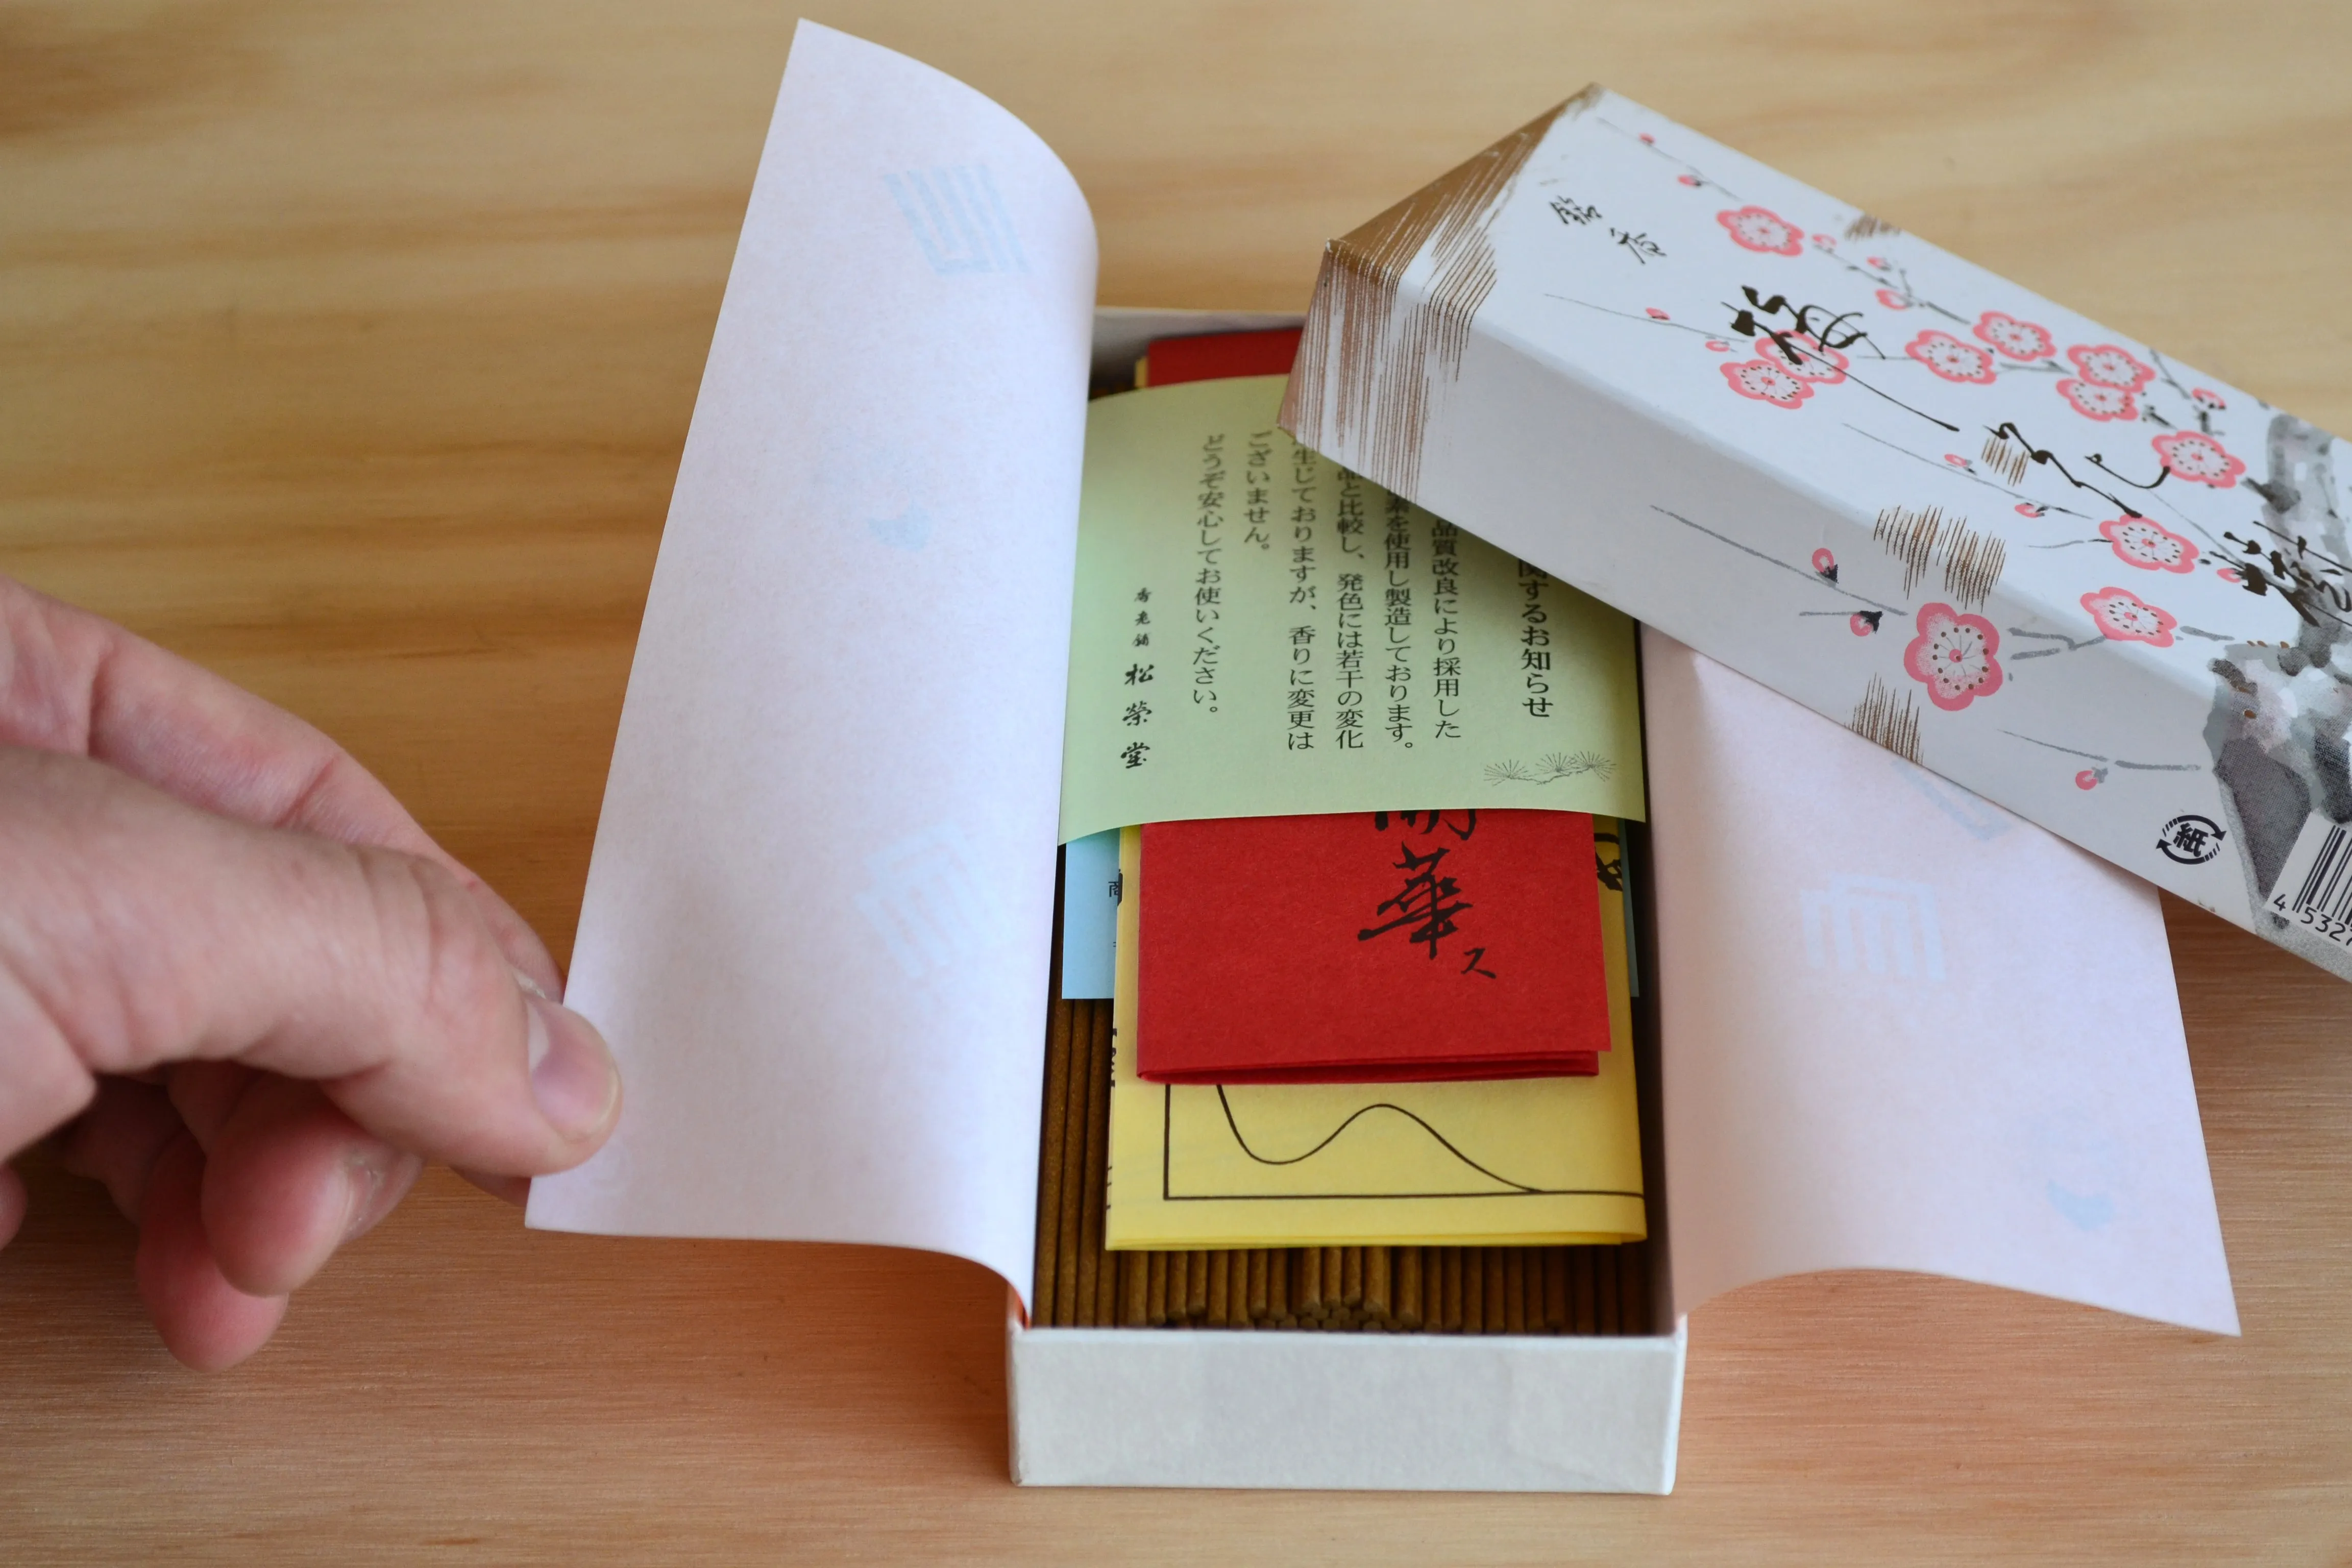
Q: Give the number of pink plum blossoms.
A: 11